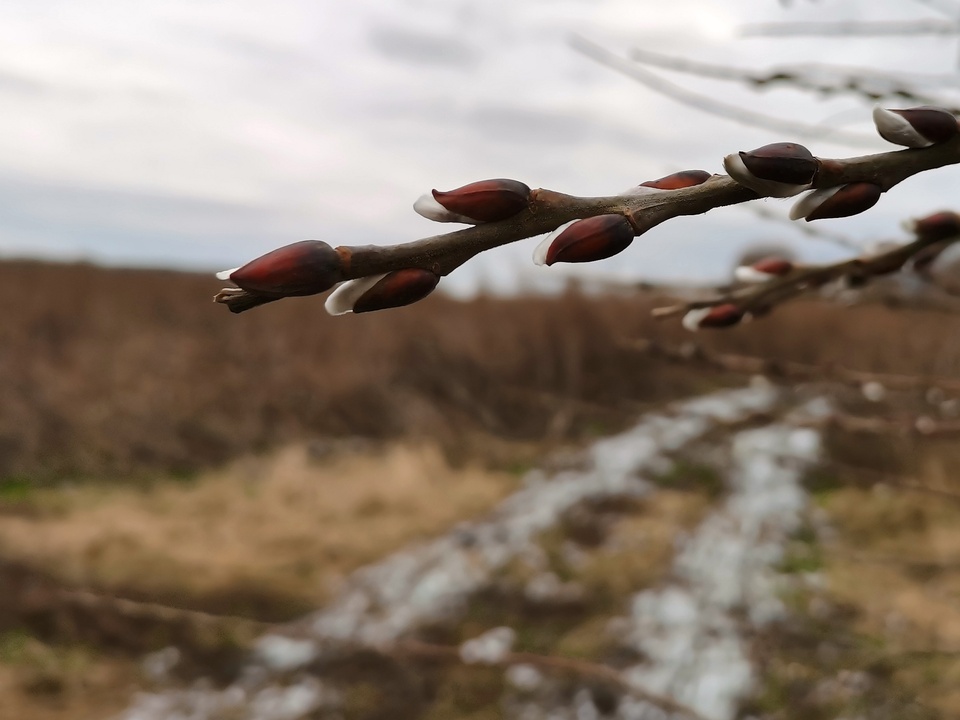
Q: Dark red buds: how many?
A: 11